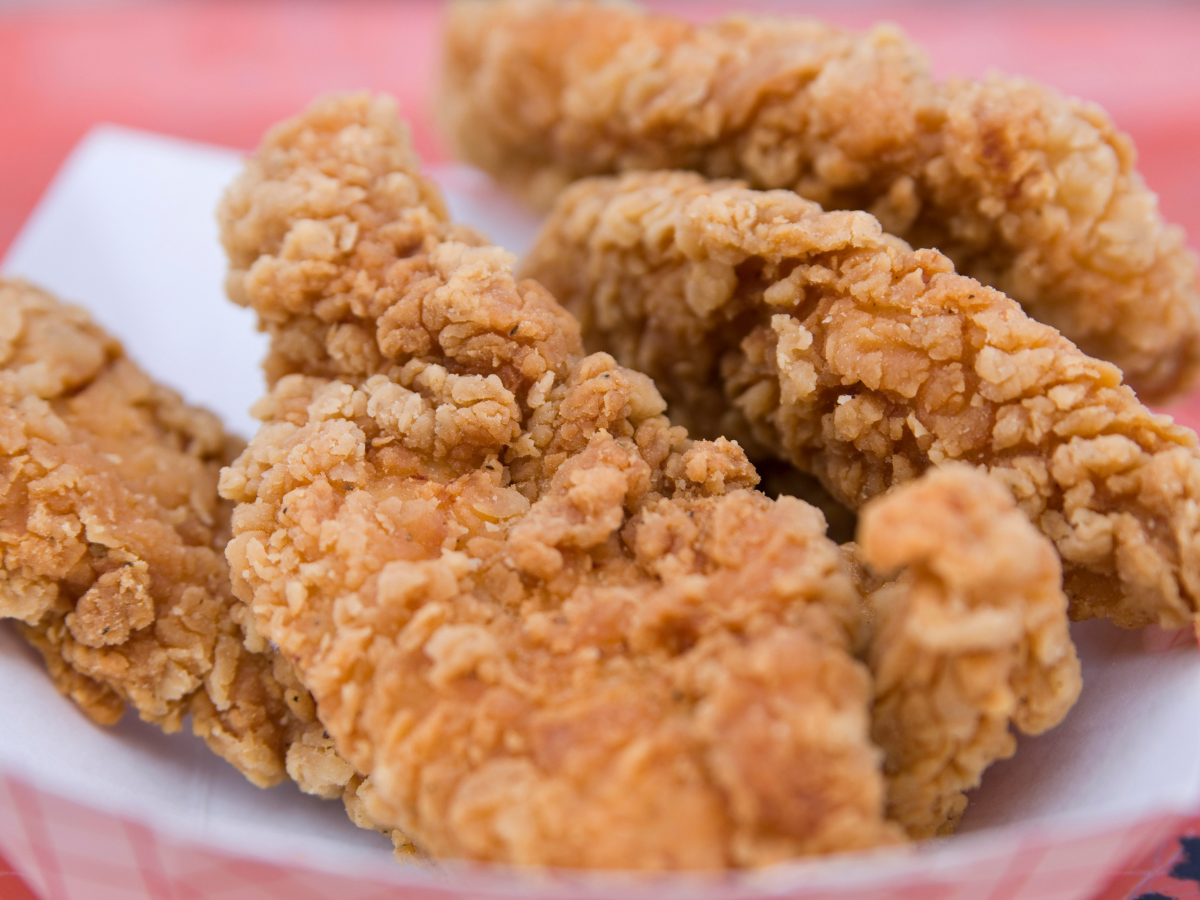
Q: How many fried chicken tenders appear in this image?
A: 5